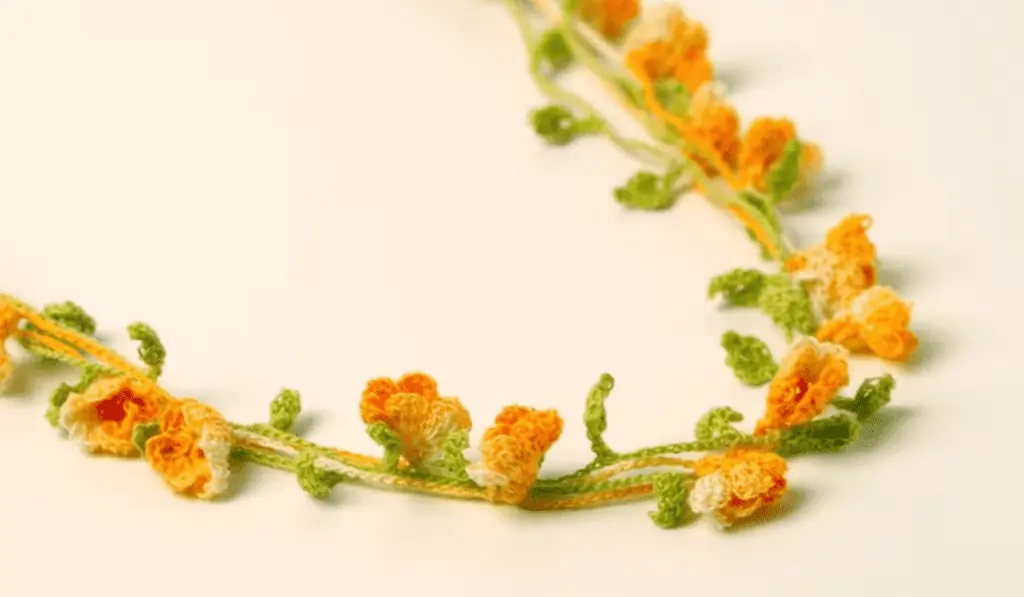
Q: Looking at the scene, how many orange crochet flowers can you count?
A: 13